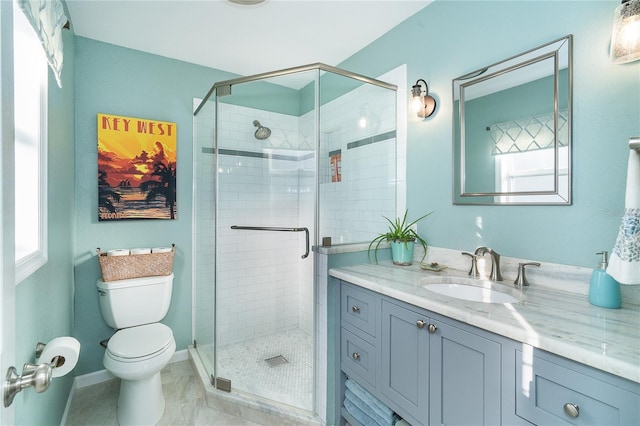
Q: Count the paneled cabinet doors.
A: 2